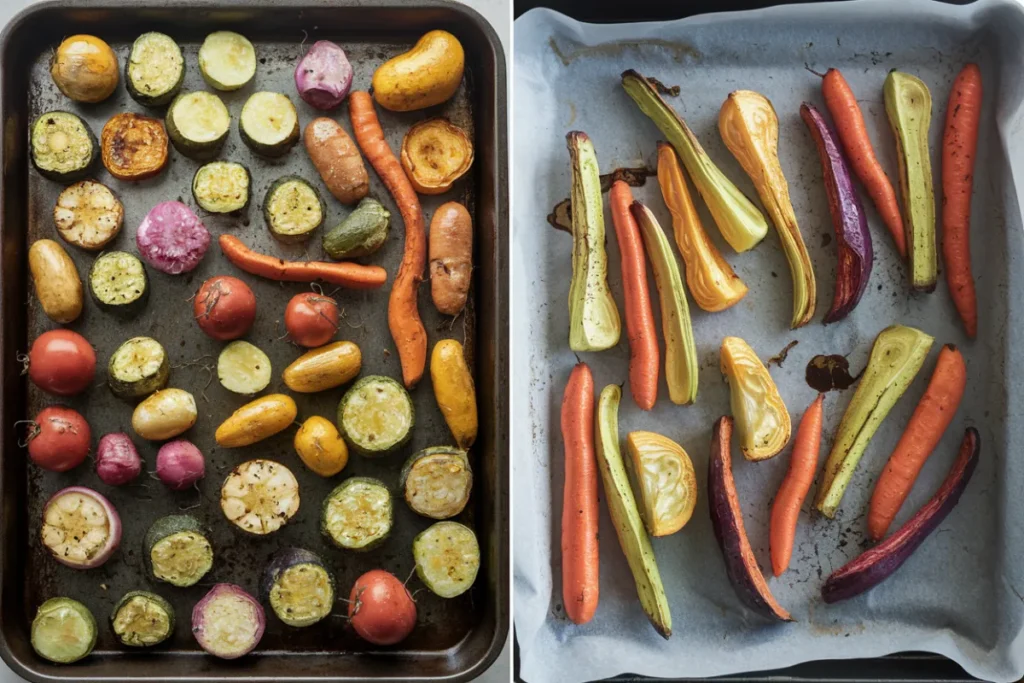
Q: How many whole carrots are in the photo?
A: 8